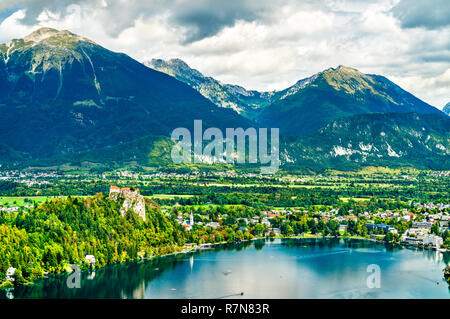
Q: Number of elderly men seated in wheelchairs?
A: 0